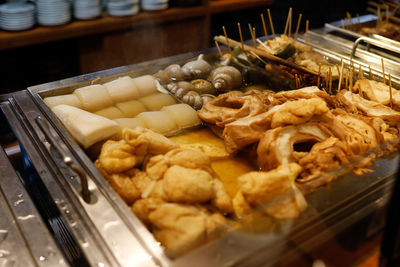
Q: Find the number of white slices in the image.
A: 11